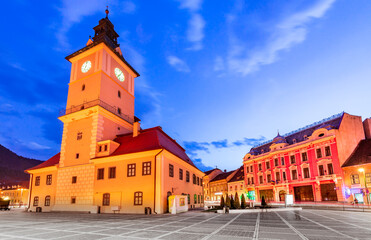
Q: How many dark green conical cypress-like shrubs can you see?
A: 6